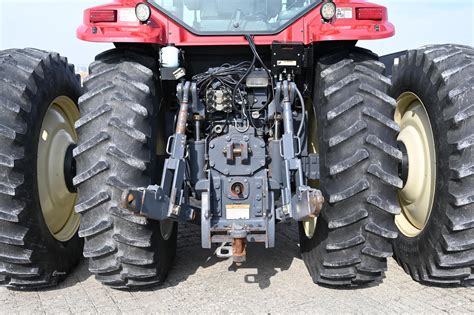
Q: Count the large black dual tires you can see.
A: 4